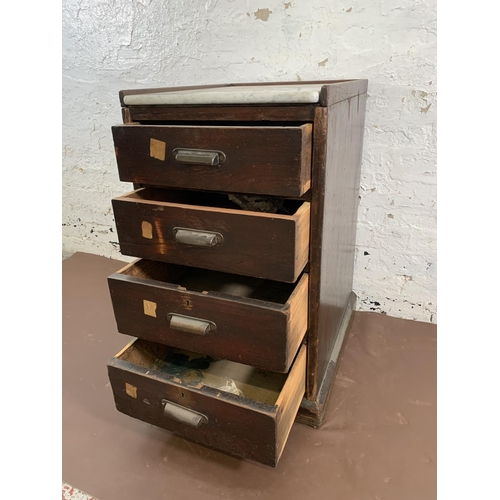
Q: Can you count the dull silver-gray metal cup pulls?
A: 4